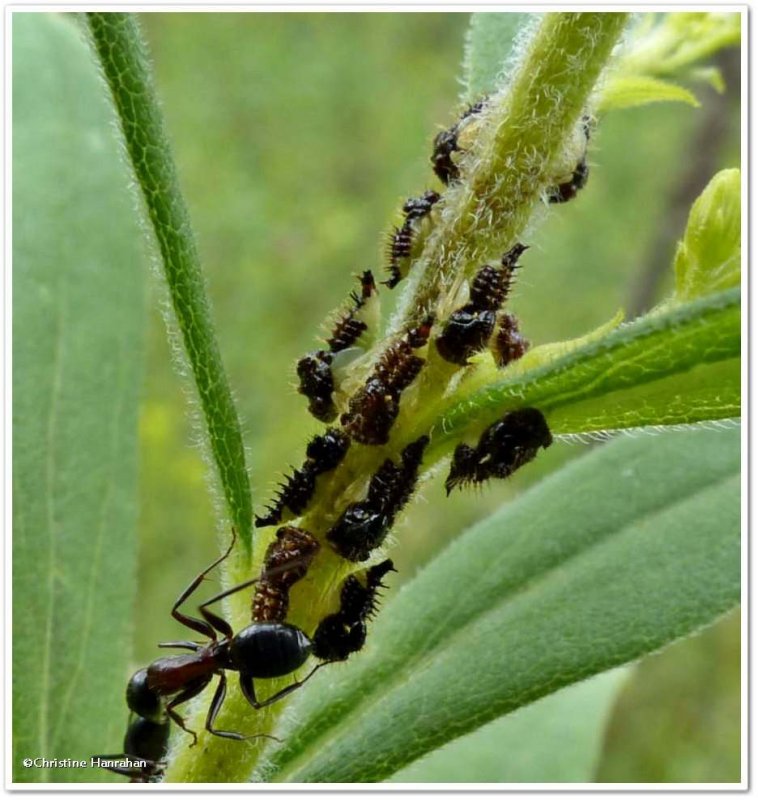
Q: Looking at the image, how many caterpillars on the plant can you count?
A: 12